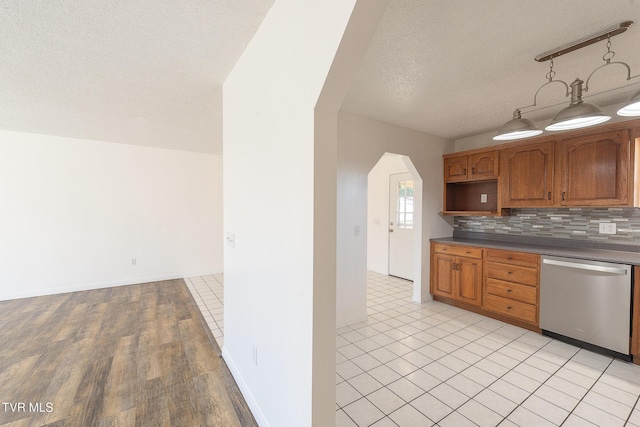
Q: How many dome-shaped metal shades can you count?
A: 3